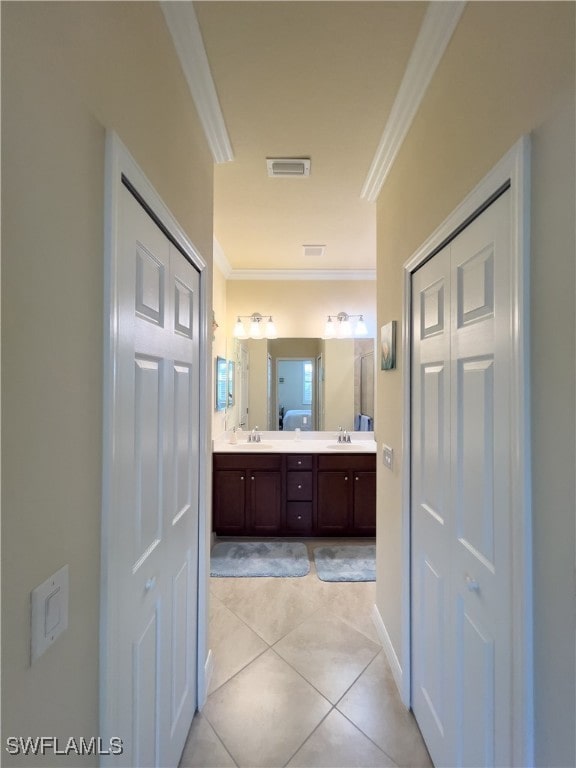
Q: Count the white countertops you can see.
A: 1